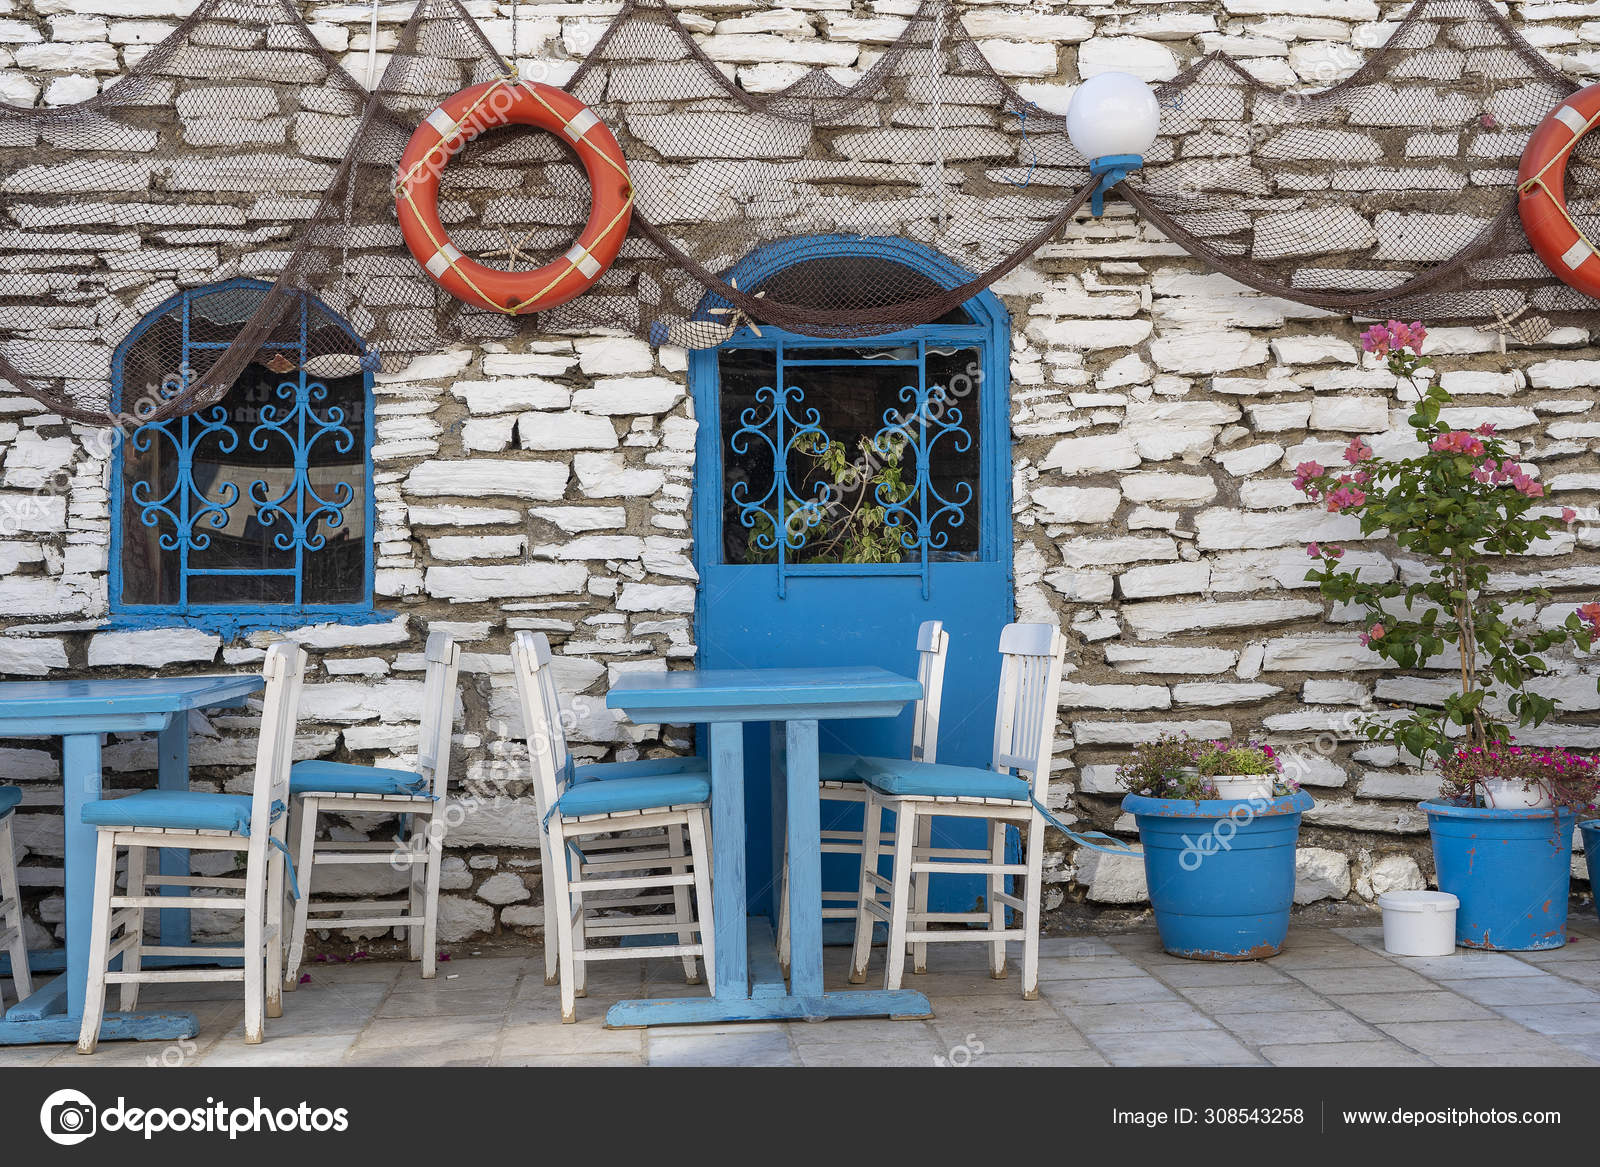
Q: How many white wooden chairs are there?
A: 7